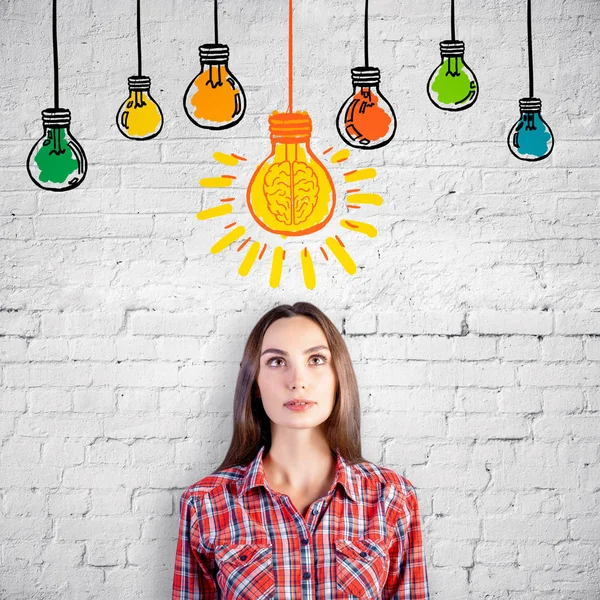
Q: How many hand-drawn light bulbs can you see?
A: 7